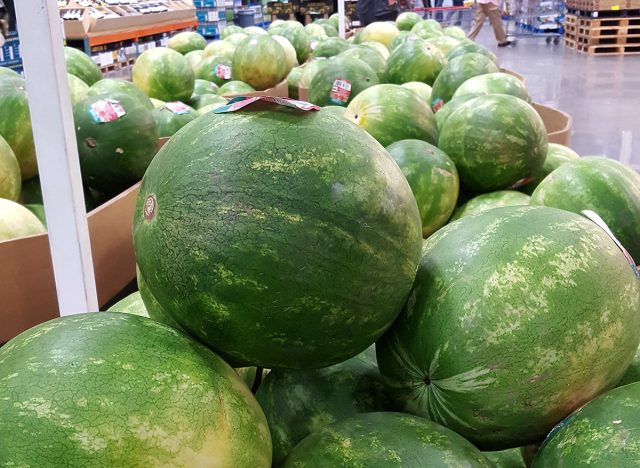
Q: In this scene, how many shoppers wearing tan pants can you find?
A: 1